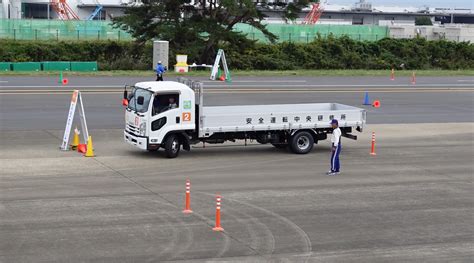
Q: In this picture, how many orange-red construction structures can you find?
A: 2